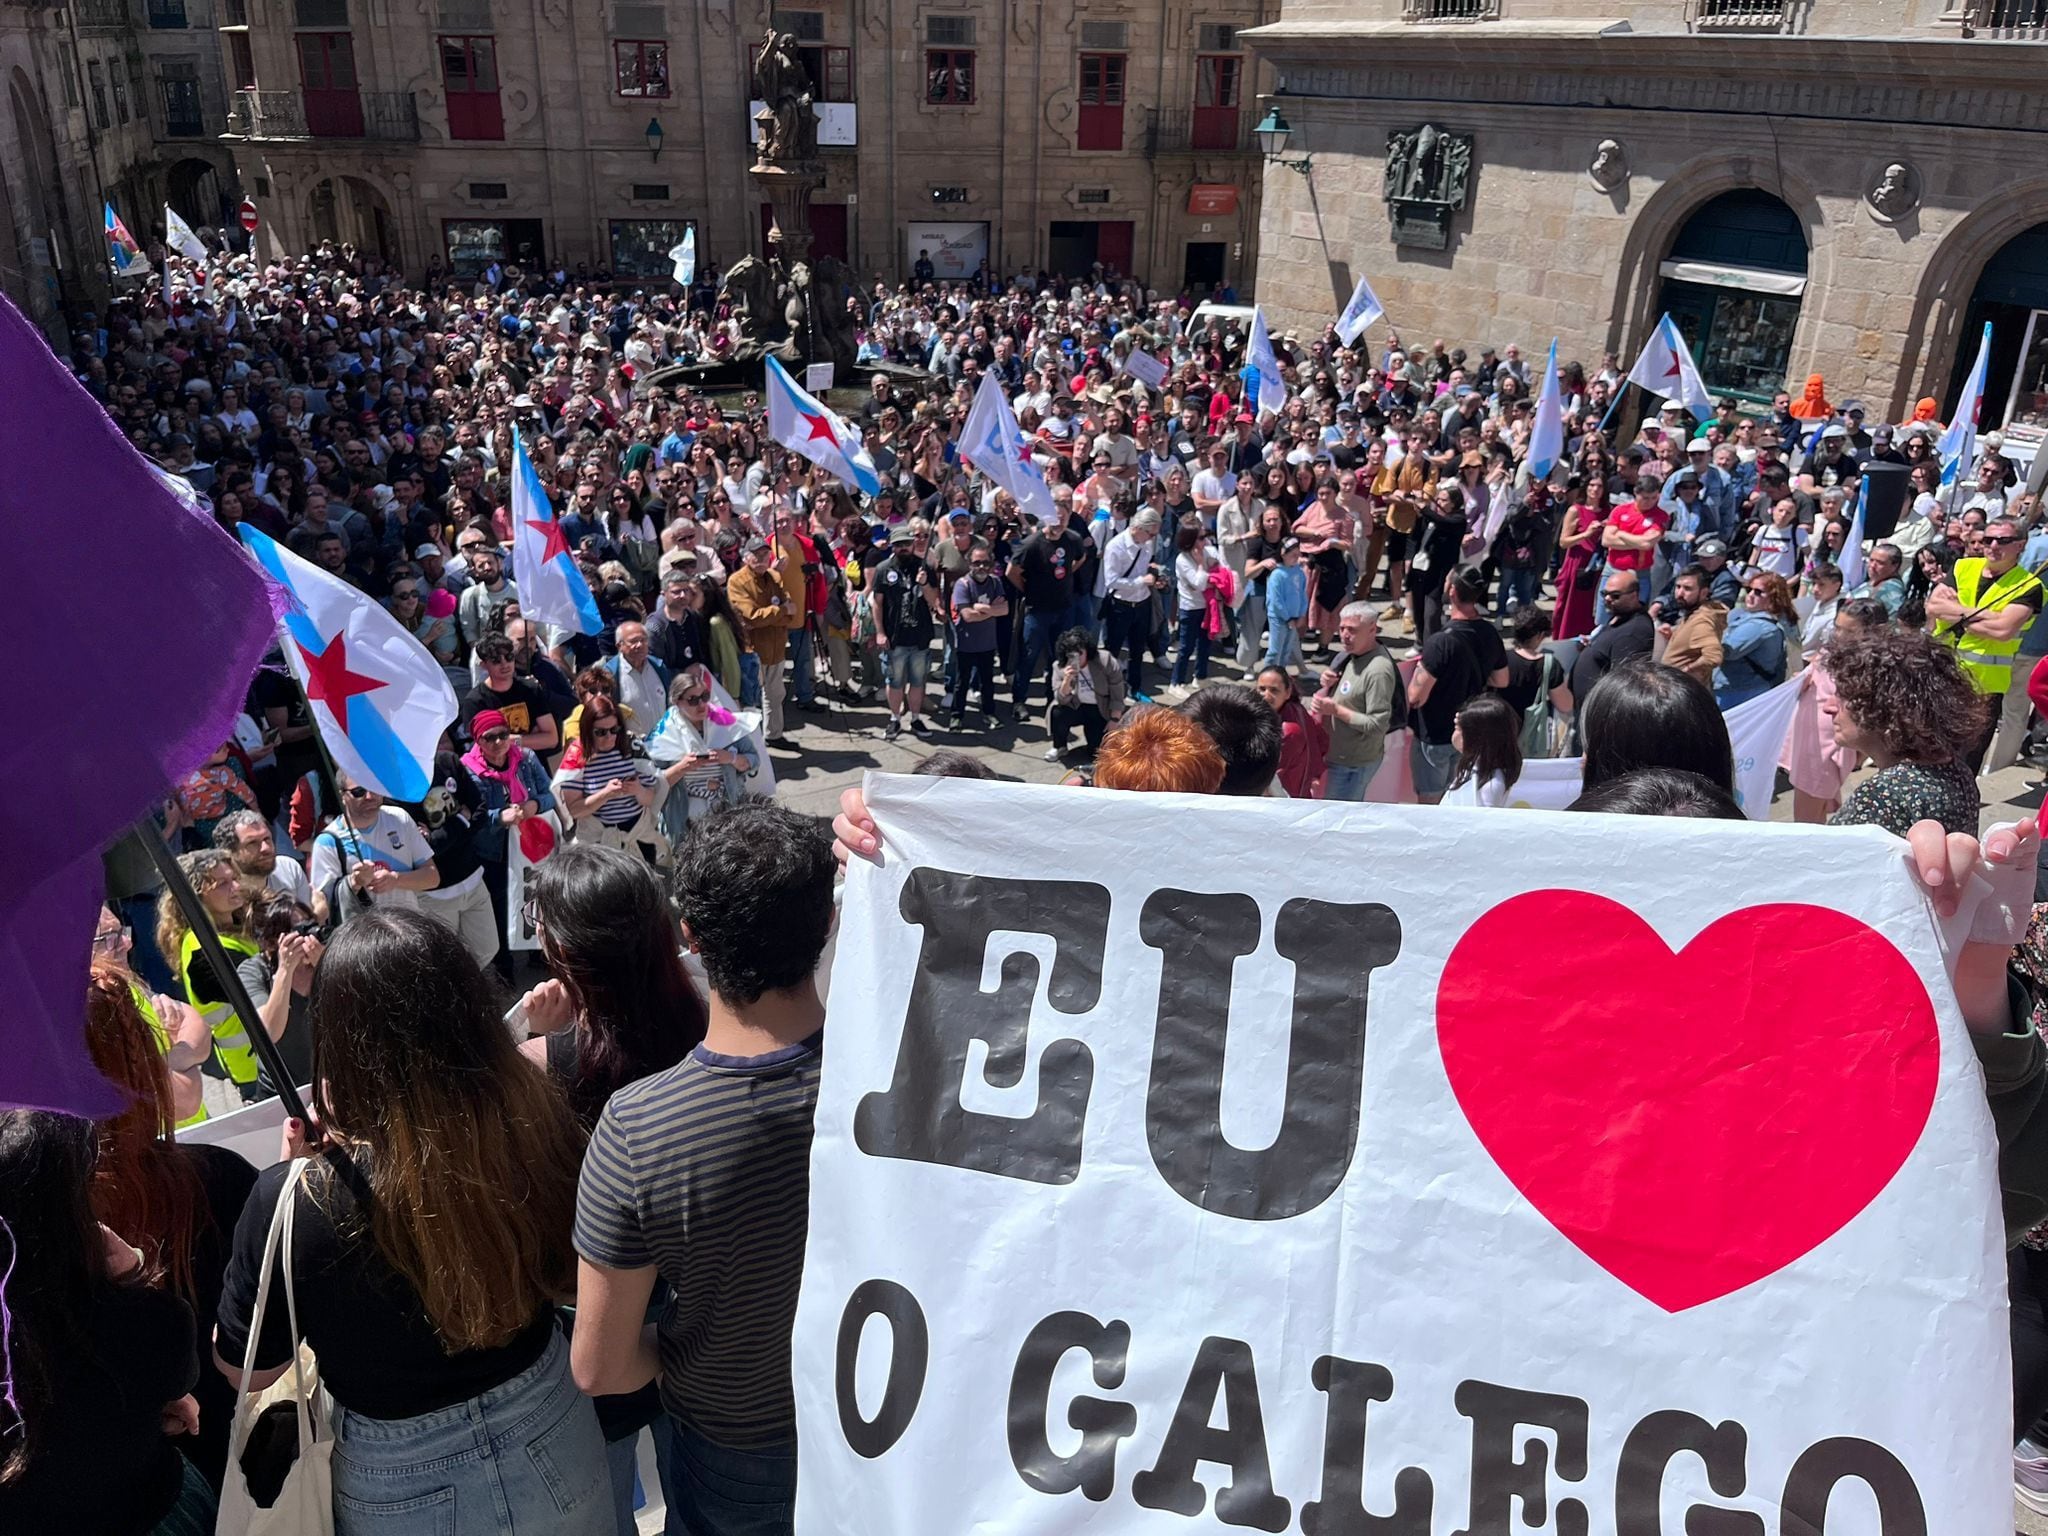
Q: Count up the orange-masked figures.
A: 2